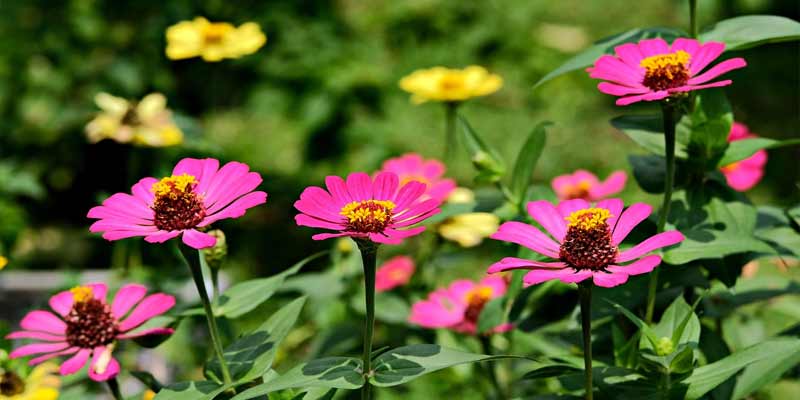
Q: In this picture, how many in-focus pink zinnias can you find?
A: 5